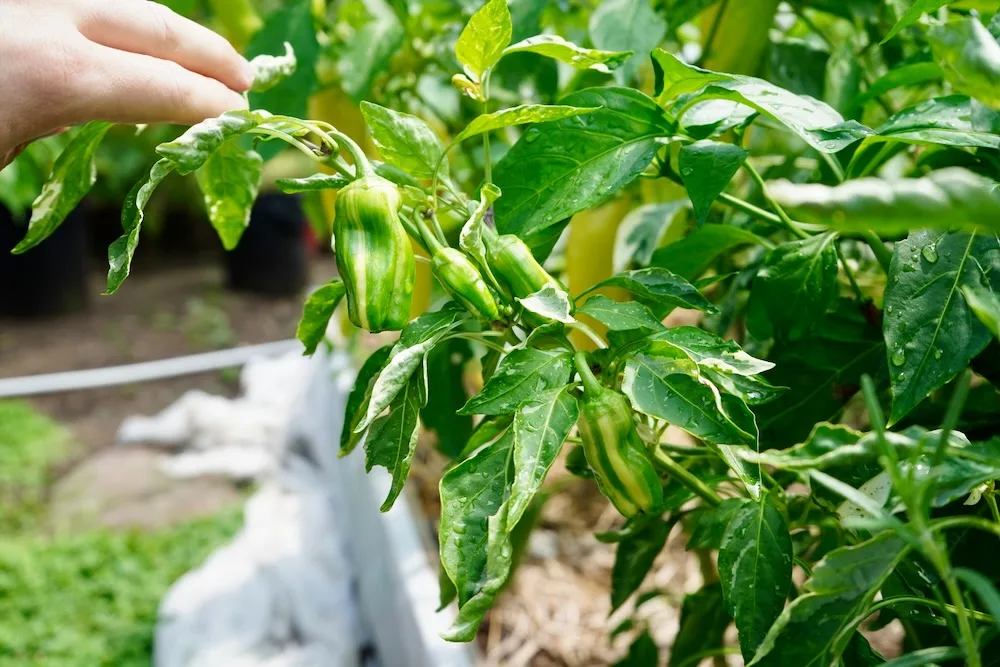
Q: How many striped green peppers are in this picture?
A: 4